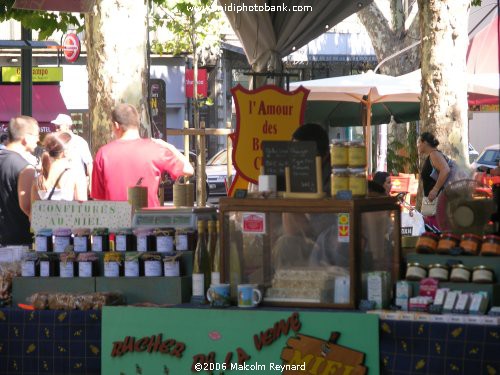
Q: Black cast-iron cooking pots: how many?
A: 0